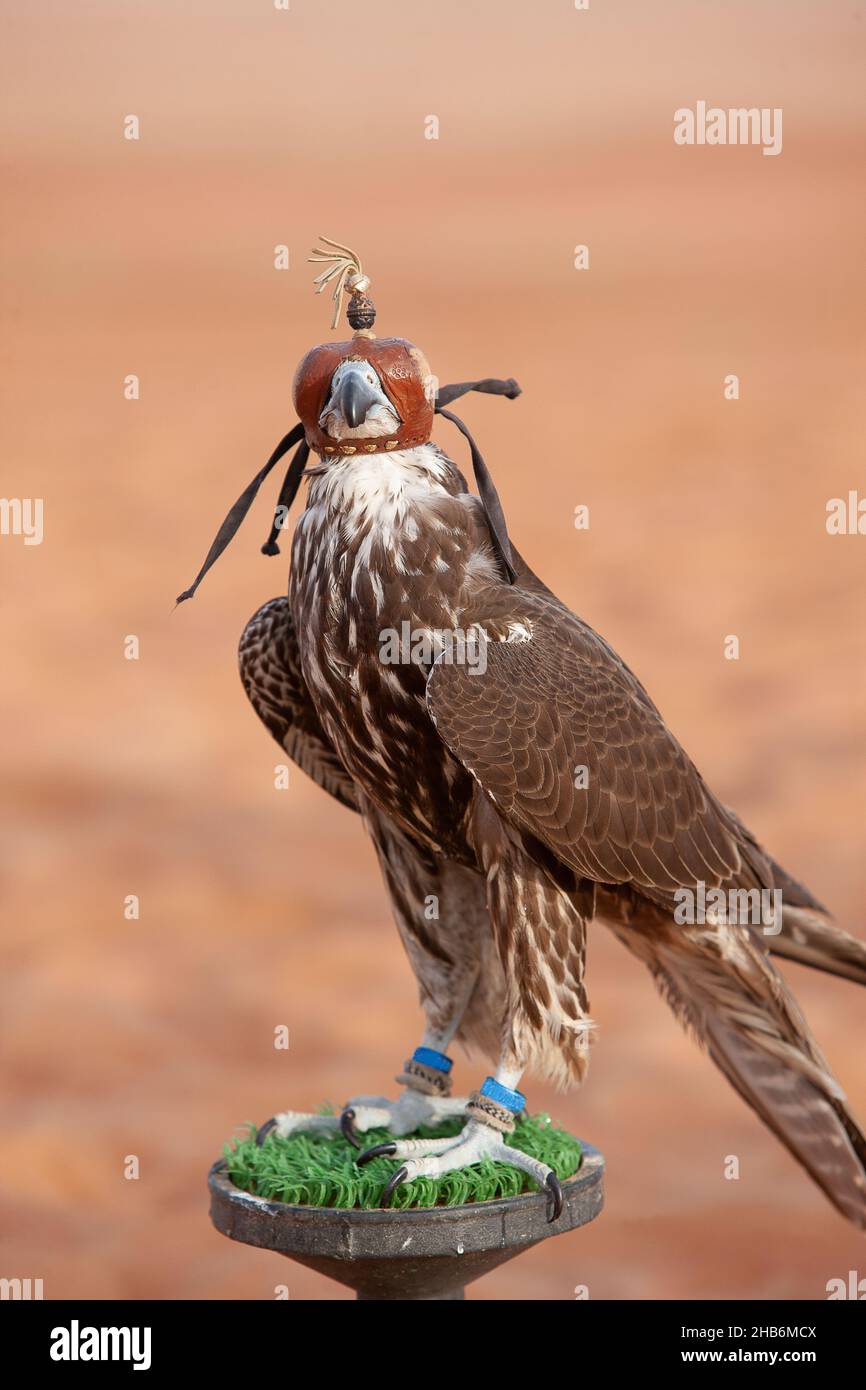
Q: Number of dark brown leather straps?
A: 4